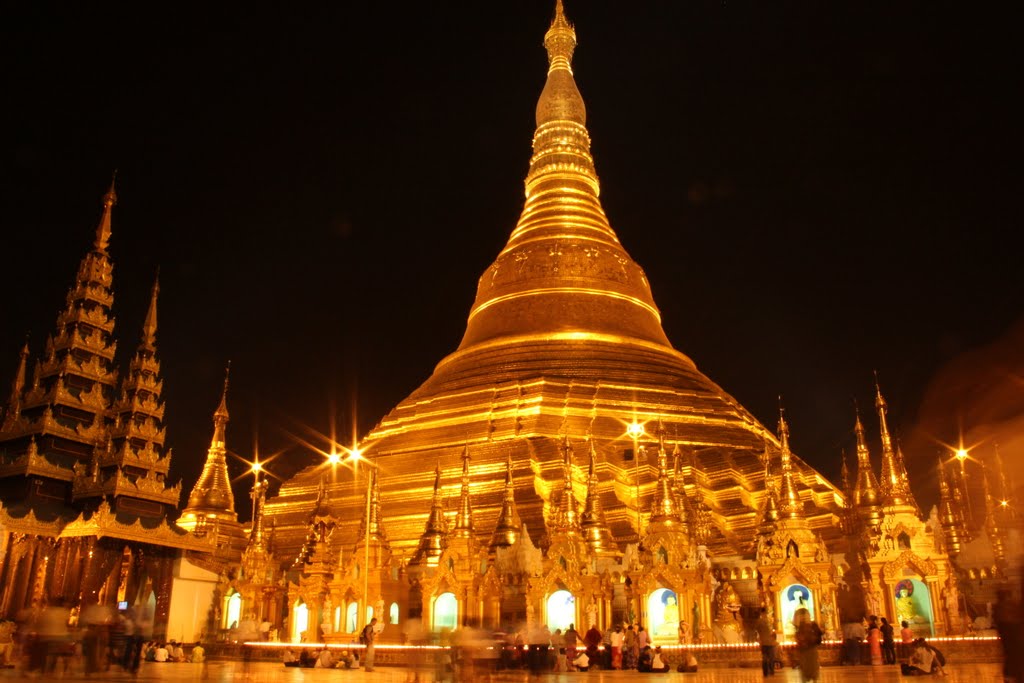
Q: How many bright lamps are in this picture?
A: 5